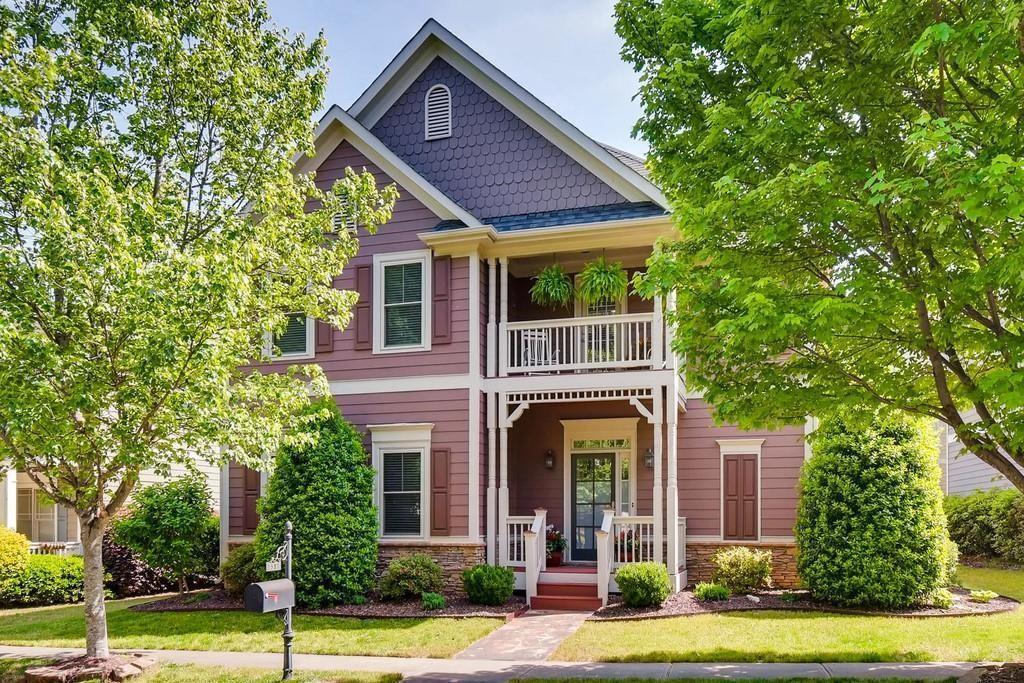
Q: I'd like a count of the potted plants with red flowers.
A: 2